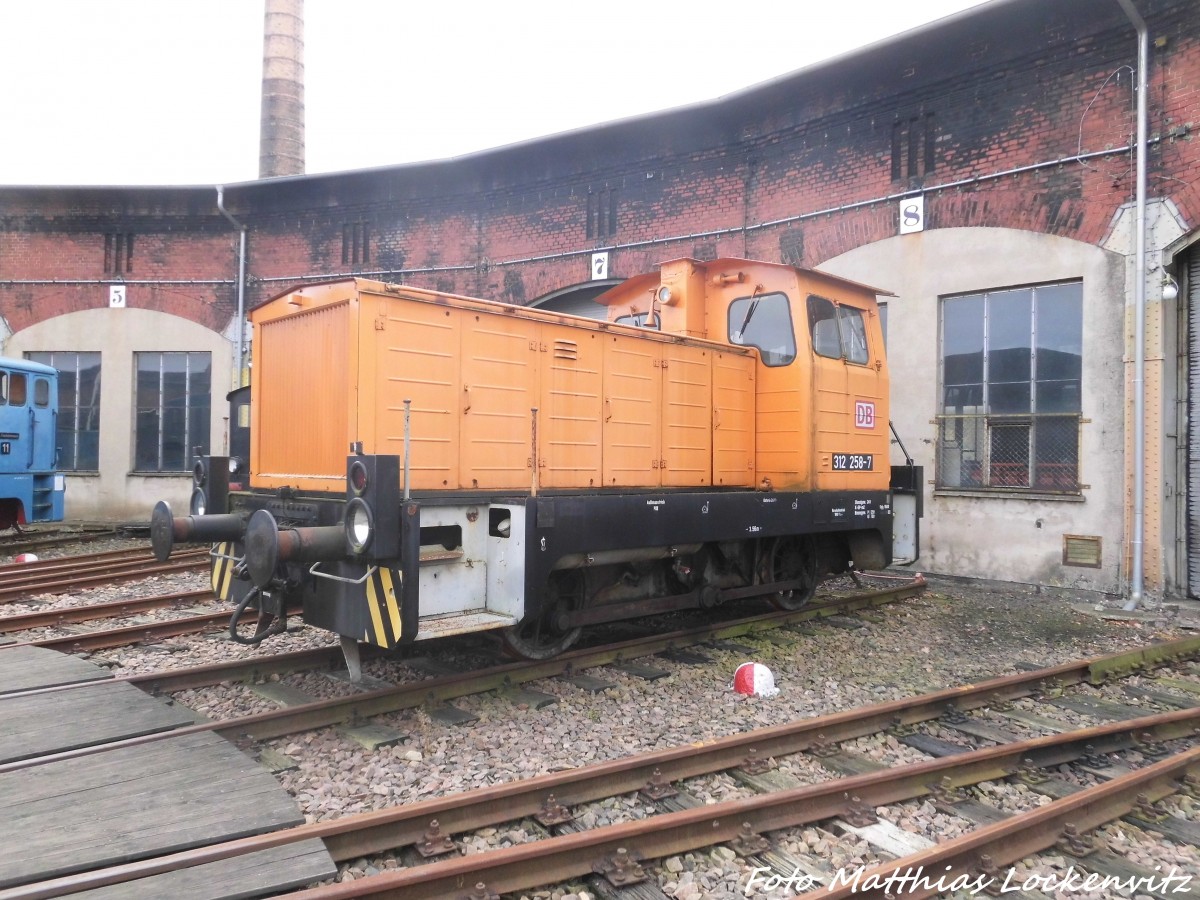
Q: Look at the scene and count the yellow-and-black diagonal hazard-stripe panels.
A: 2